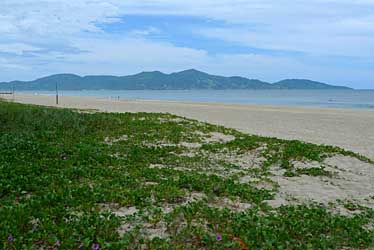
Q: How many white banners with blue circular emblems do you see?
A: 0